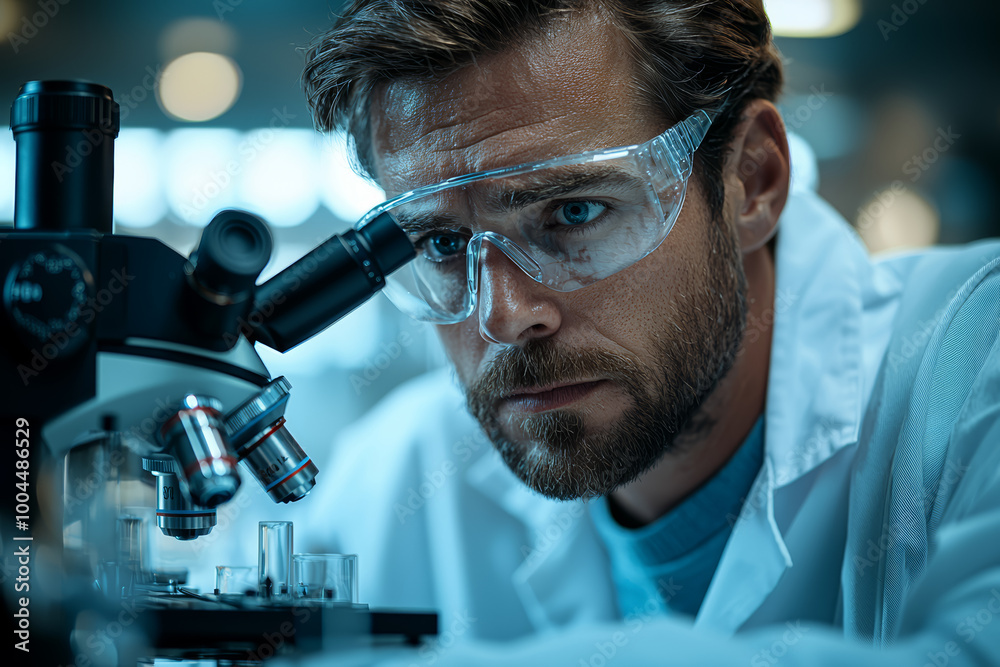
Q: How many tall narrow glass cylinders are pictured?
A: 1